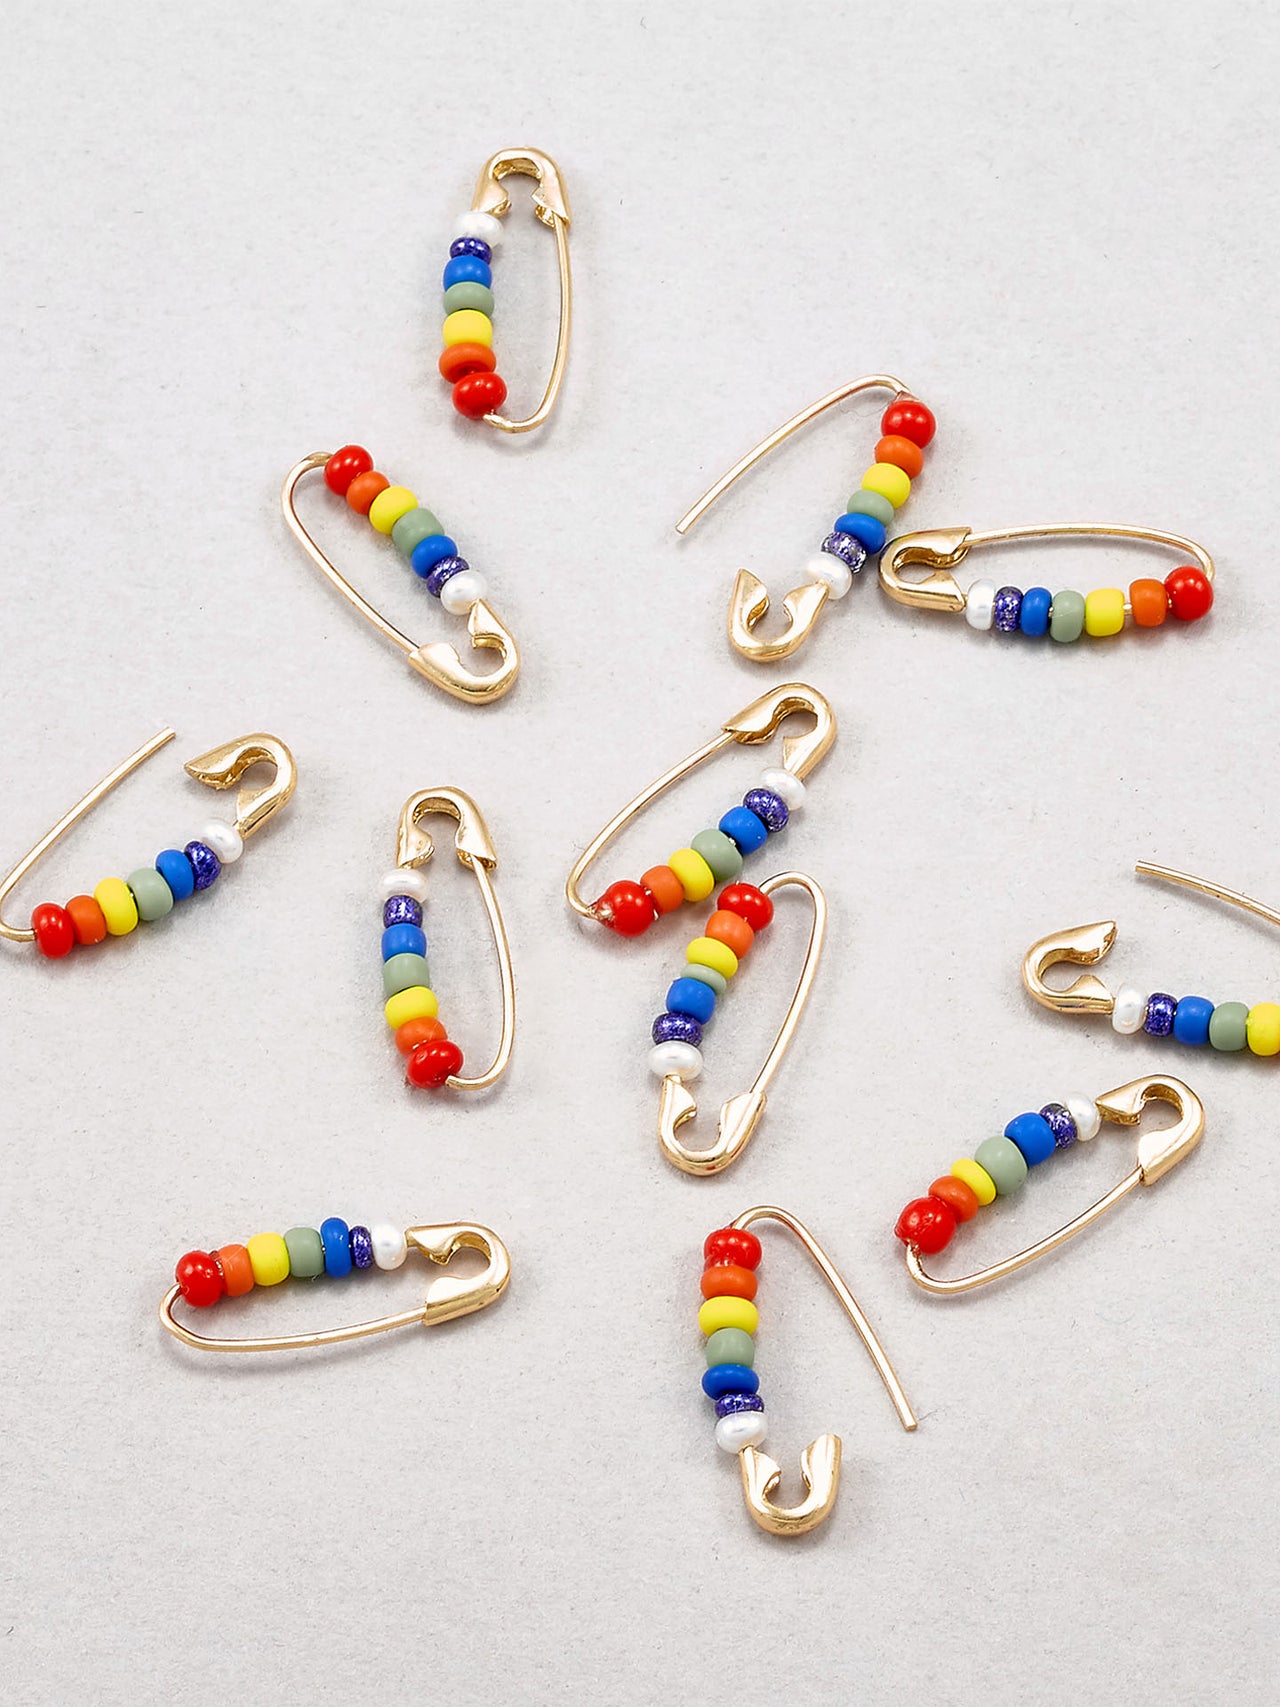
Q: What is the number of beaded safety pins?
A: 12